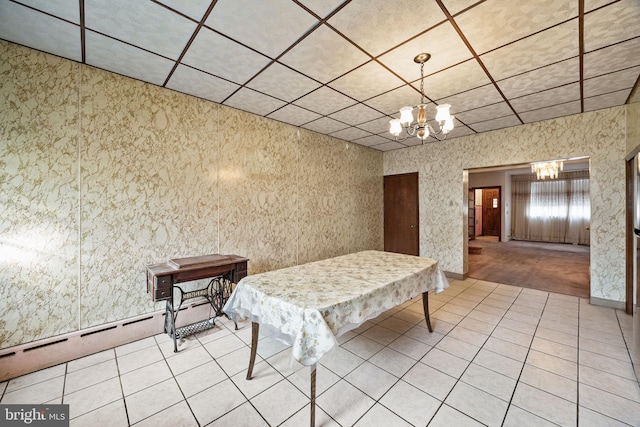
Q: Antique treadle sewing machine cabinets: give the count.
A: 1